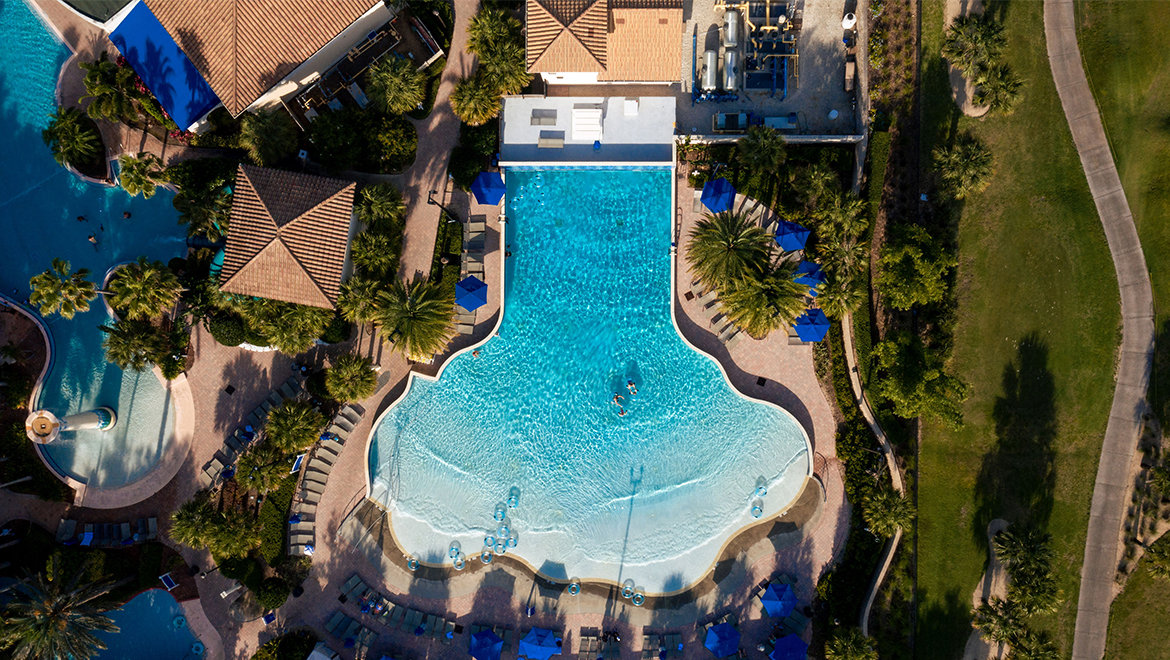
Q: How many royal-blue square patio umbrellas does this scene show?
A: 11